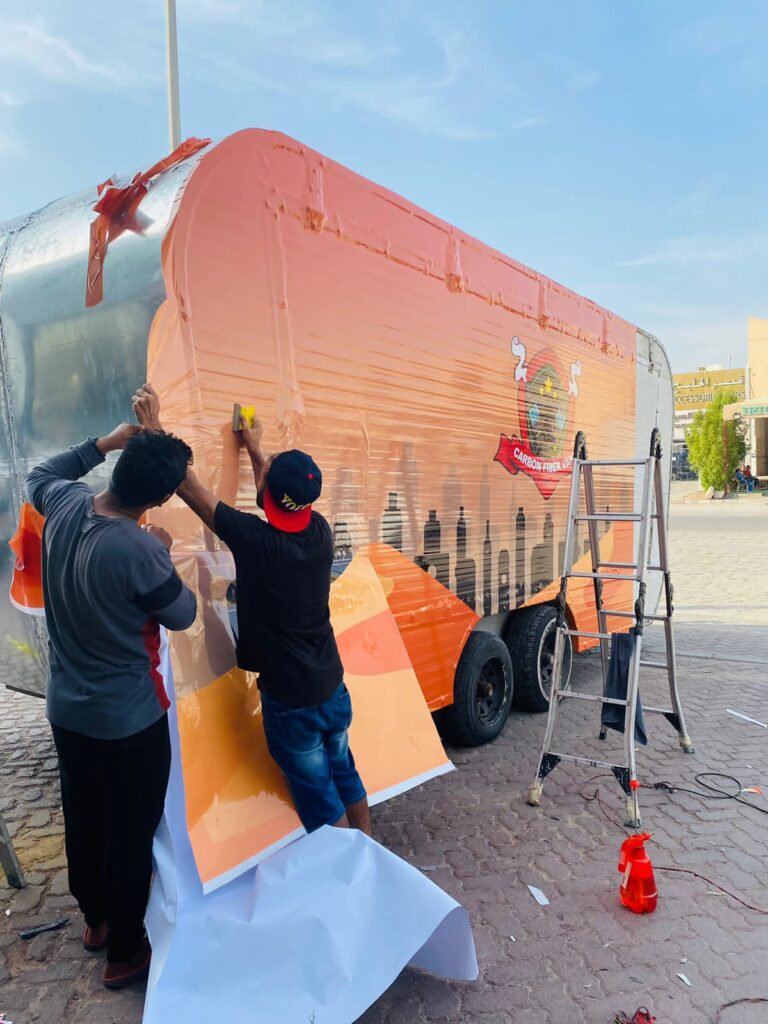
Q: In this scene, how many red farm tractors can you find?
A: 0